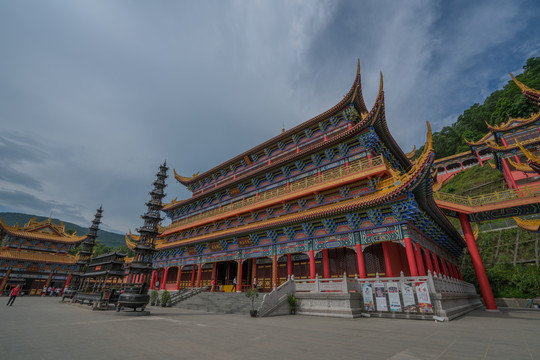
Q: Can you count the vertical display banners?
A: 5